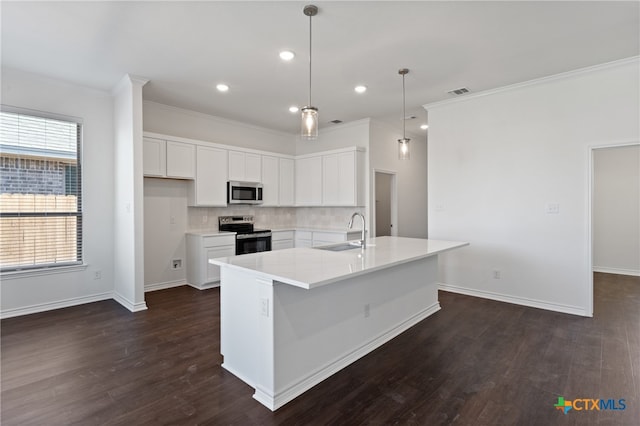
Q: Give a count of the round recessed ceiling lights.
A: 5